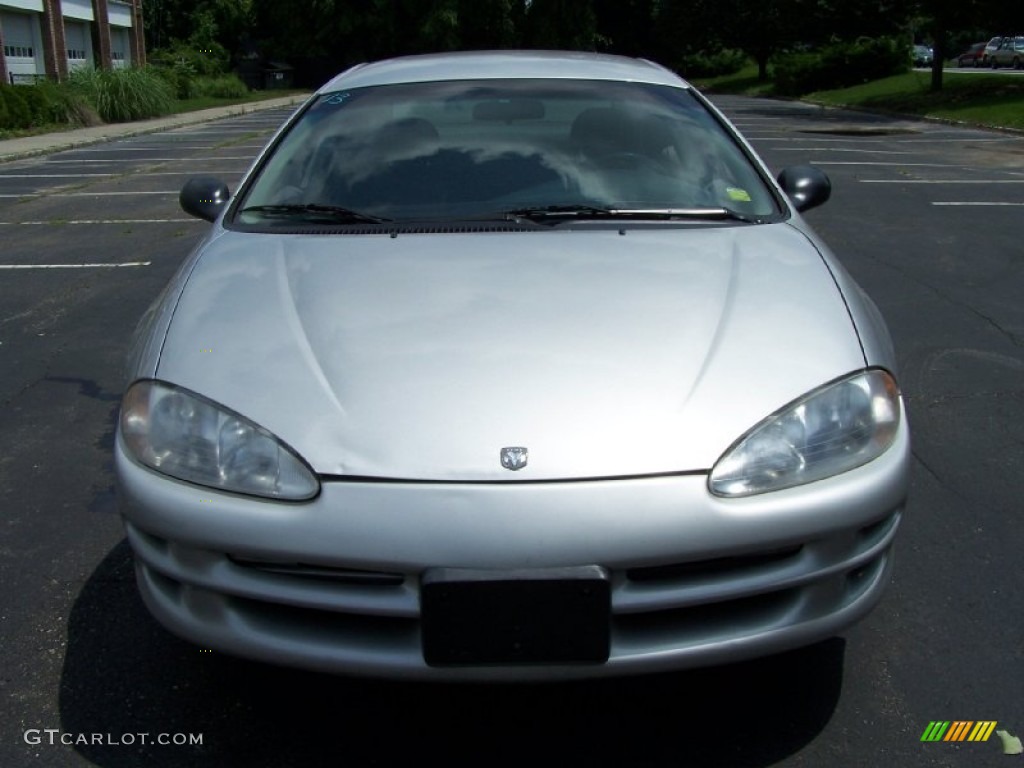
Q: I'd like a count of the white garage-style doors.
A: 3